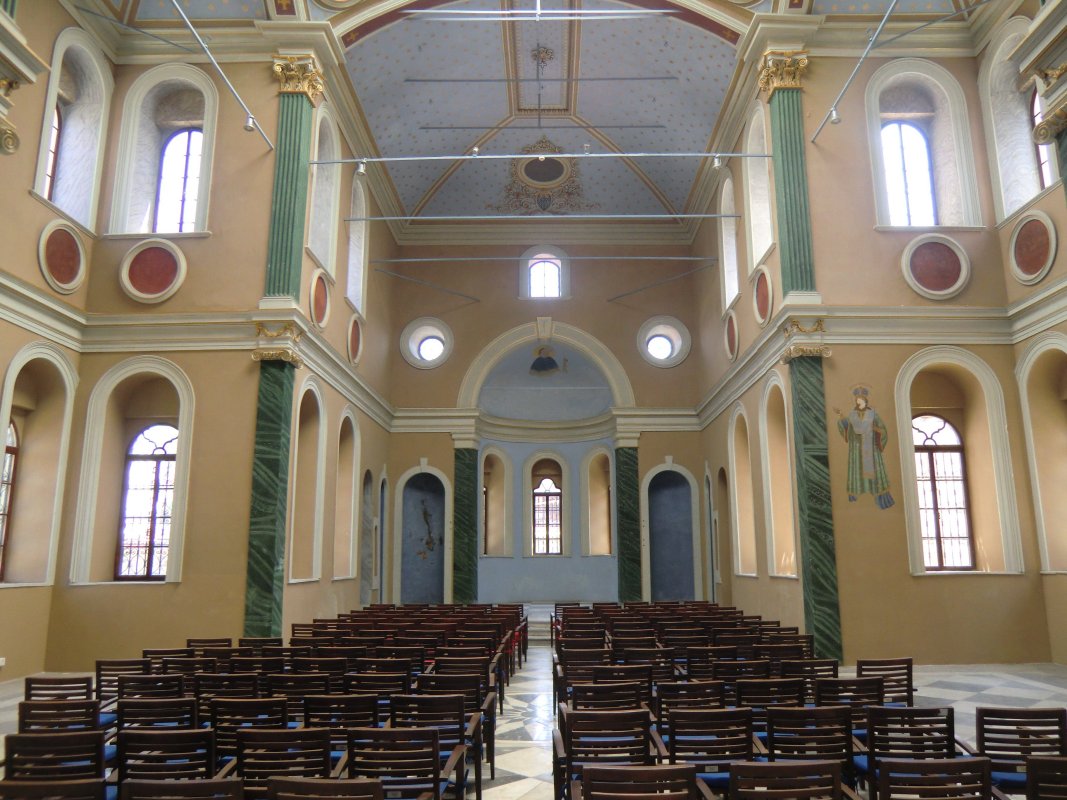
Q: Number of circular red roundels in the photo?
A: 8